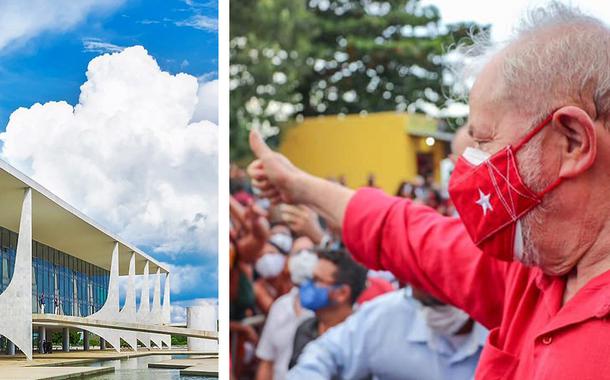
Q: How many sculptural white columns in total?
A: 6